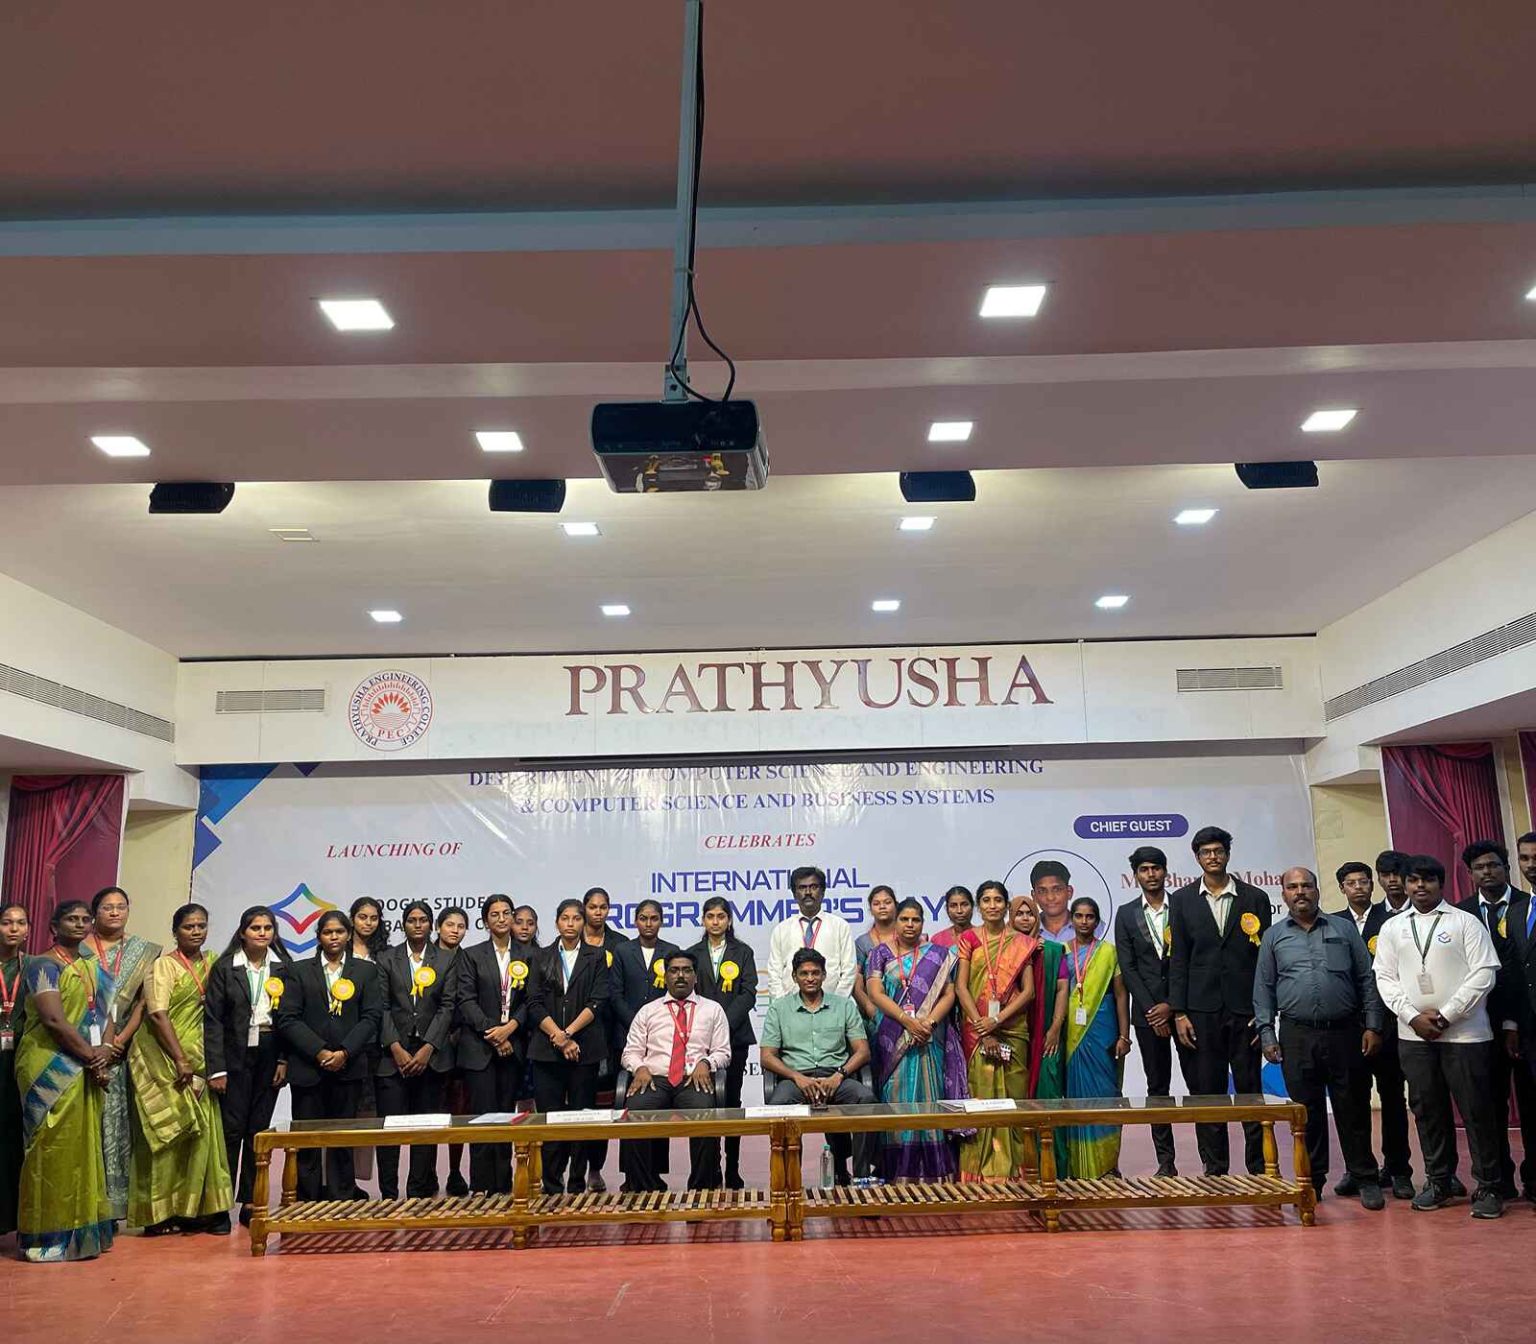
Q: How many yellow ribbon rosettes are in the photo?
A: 11